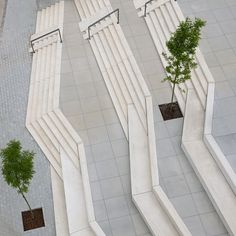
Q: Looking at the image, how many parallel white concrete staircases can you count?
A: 3